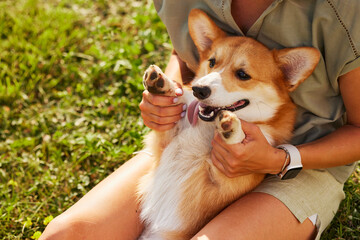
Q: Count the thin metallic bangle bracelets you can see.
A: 1